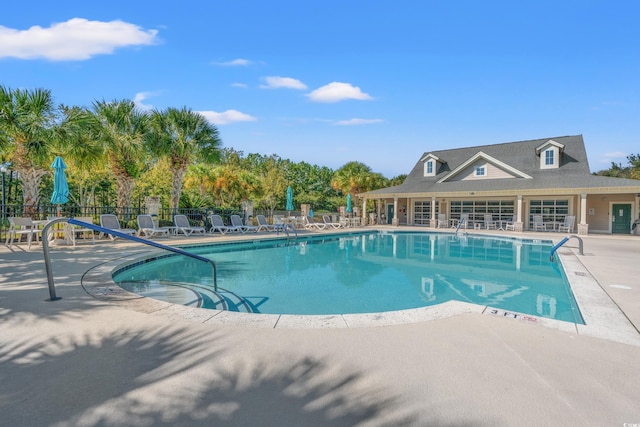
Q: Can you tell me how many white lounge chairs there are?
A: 8